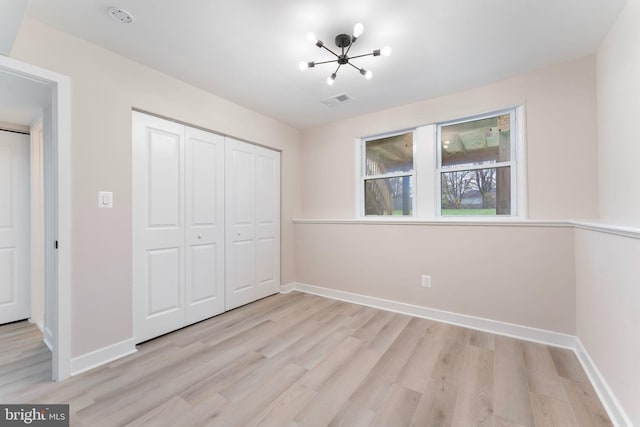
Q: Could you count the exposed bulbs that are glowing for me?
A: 6